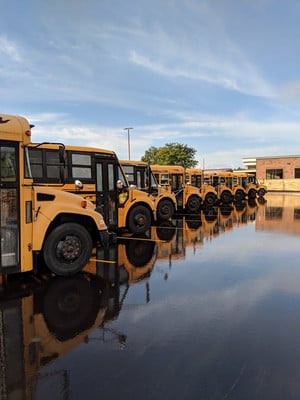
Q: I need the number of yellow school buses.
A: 9